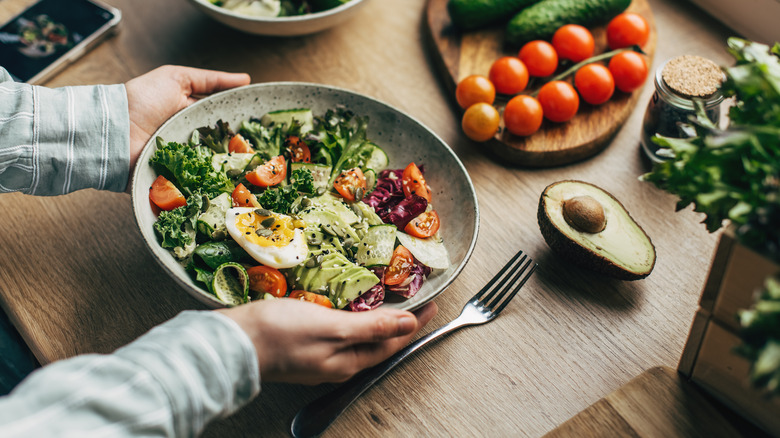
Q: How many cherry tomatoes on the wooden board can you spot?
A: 10